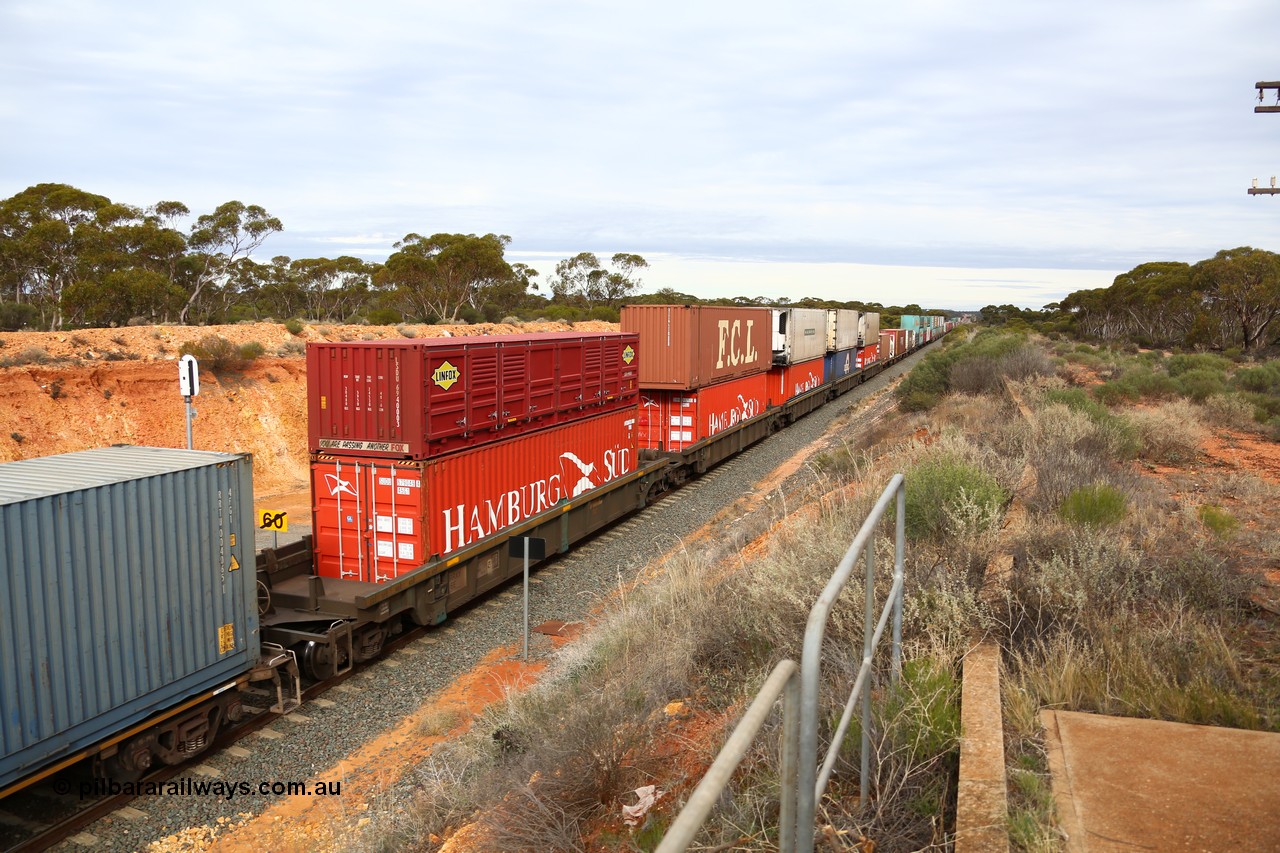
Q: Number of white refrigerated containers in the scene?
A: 3